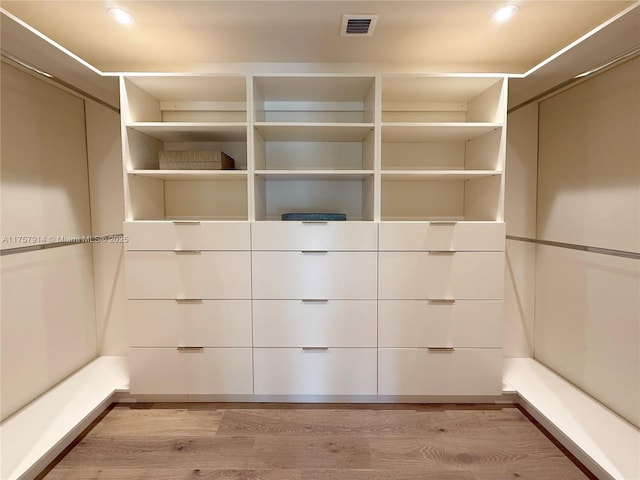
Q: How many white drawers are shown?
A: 12